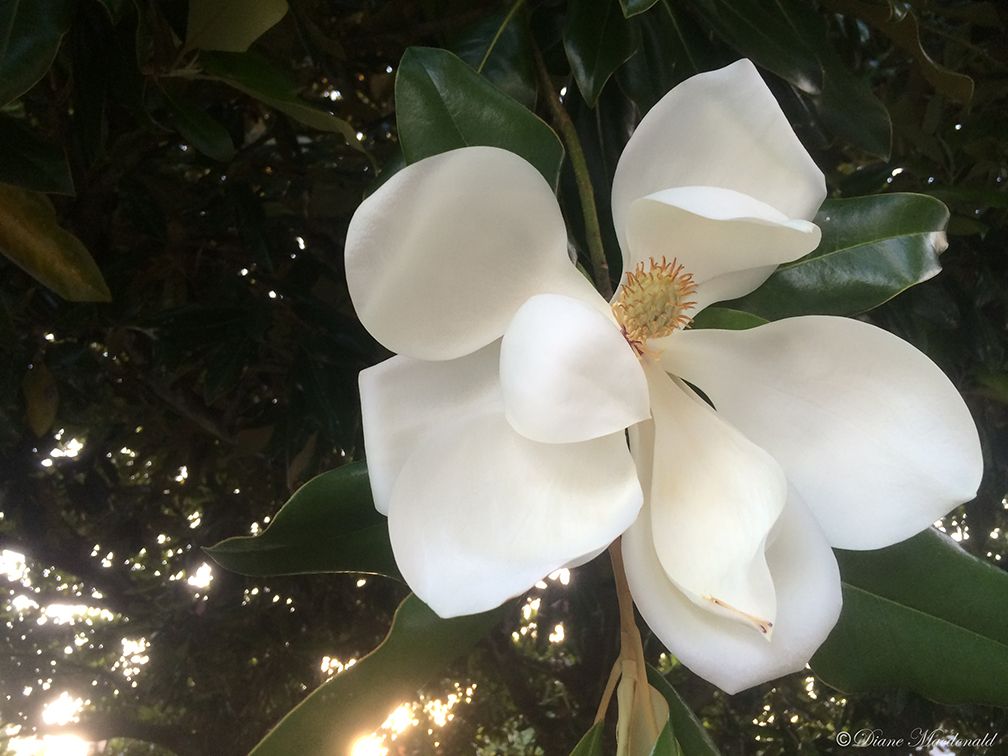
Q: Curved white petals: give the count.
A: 9